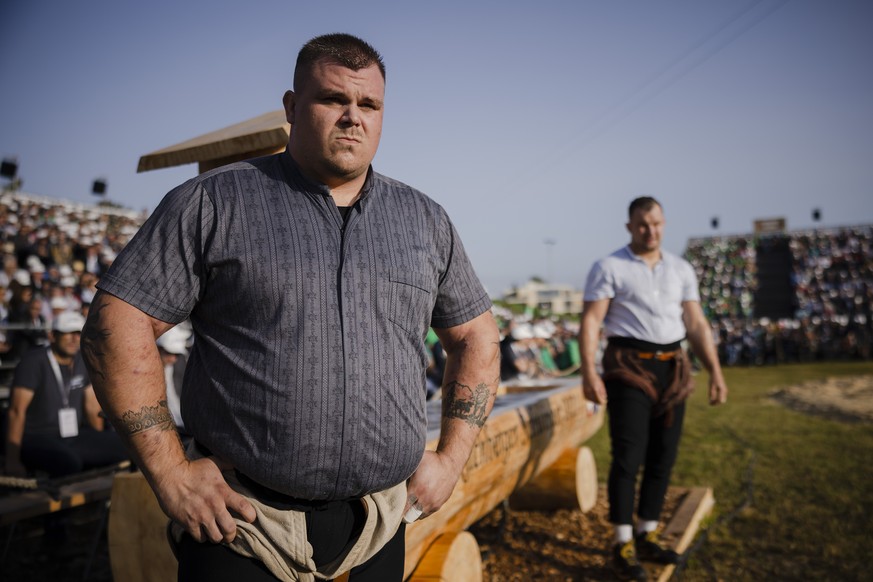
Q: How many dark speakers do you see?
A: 4